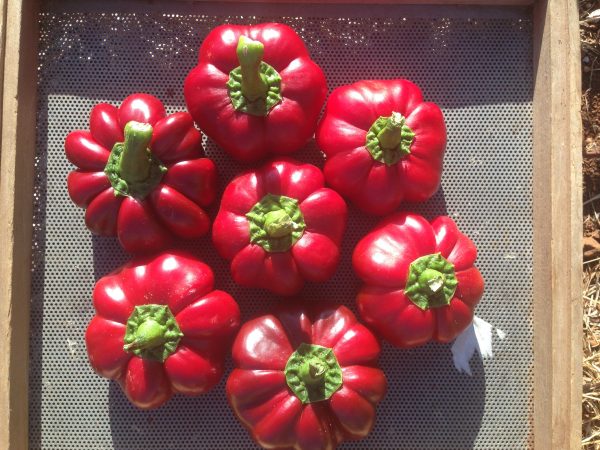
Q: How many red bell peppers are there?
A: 7